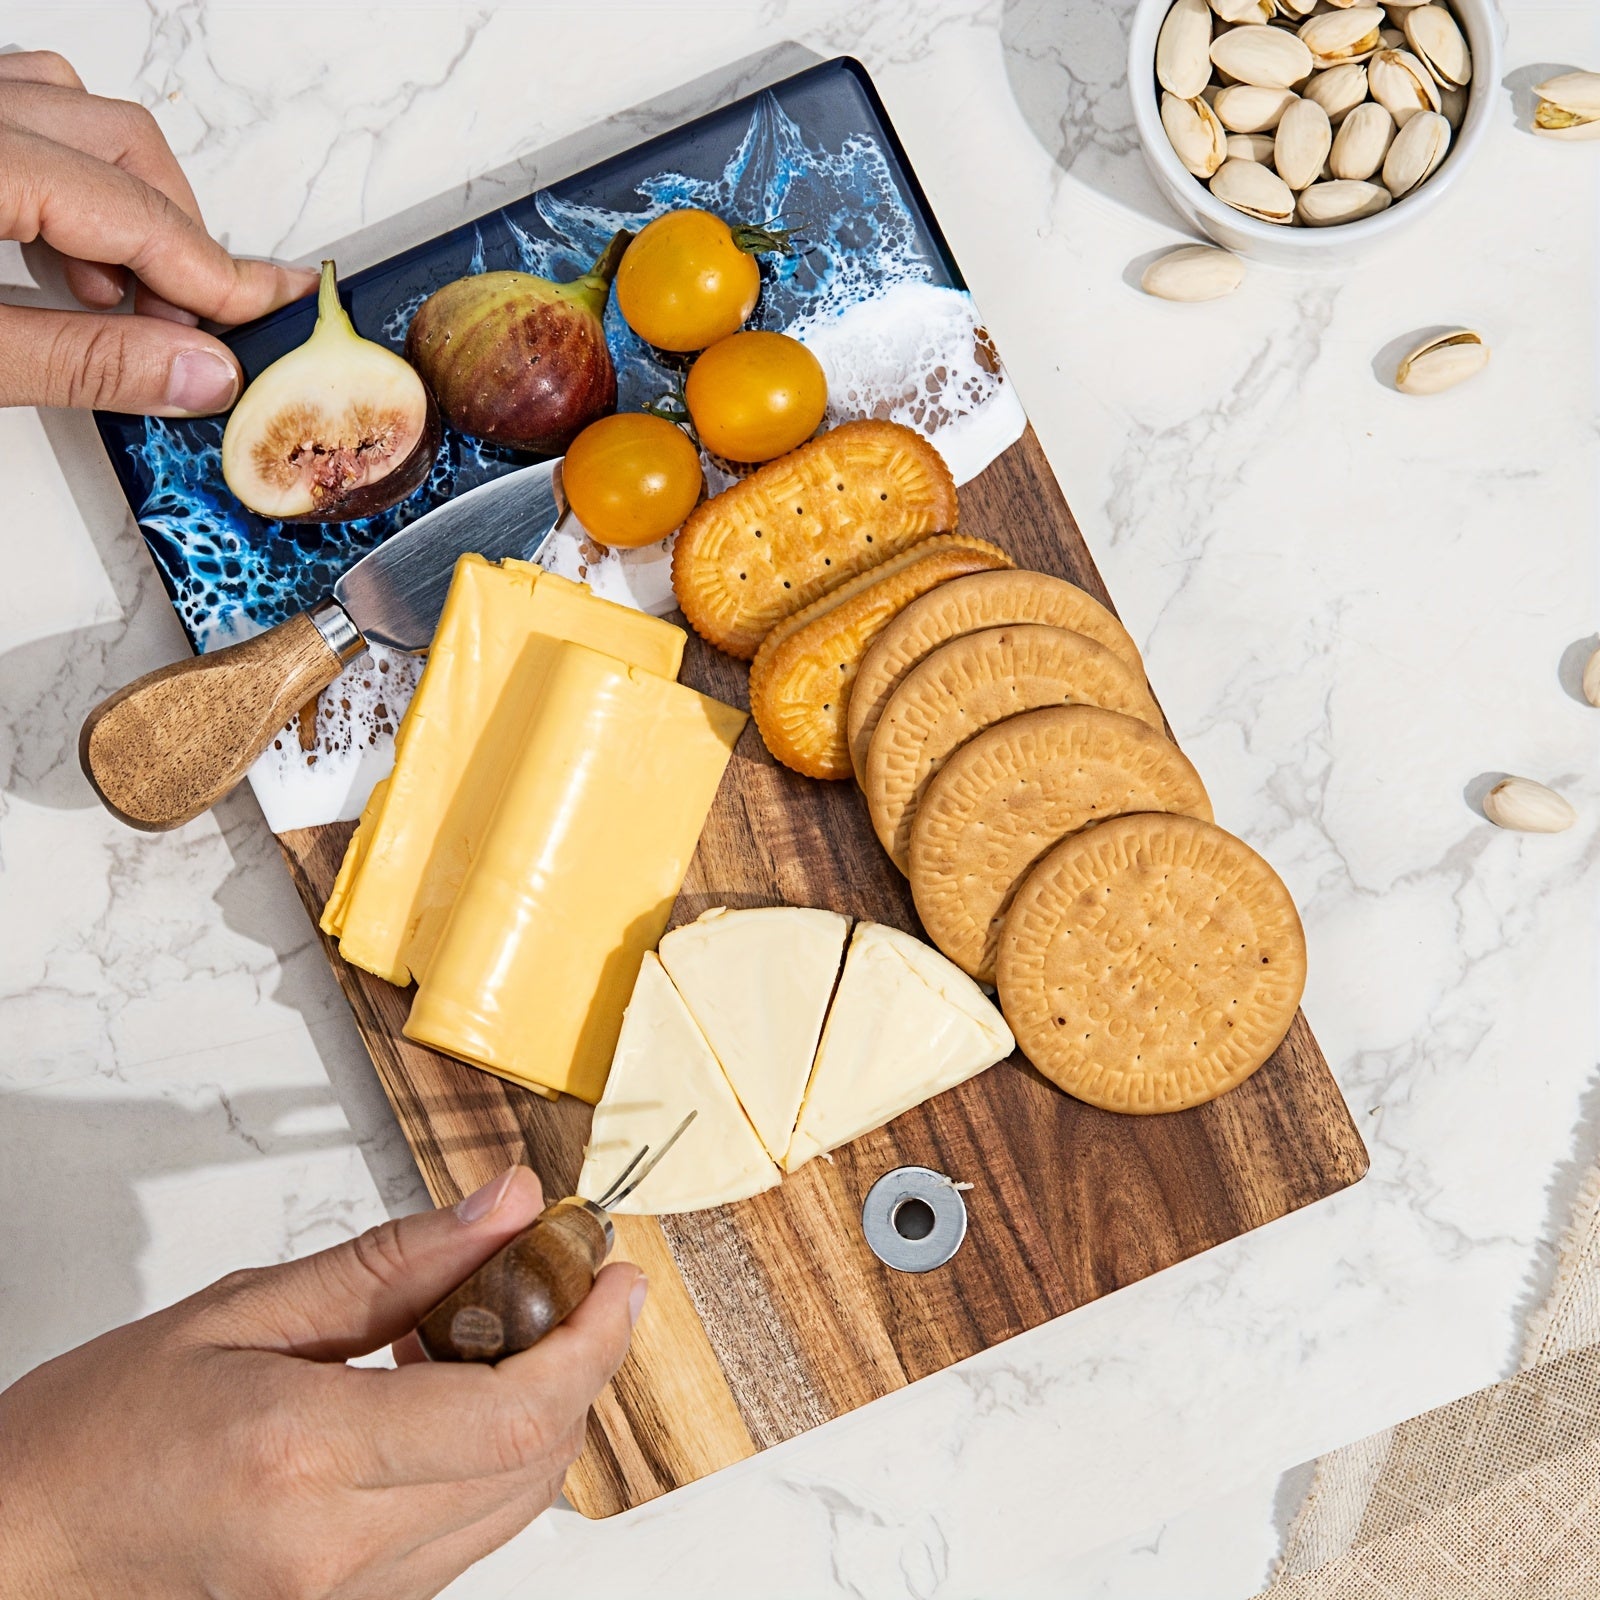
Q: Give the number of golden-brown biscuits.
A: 6